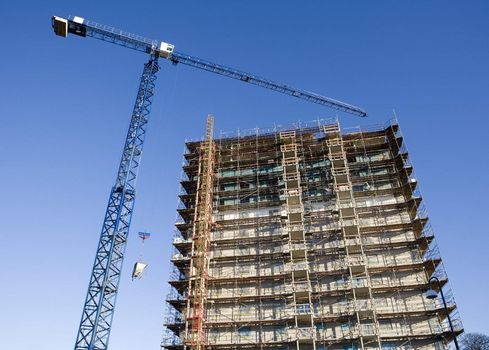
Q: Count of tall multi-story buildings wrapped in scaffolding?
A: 1